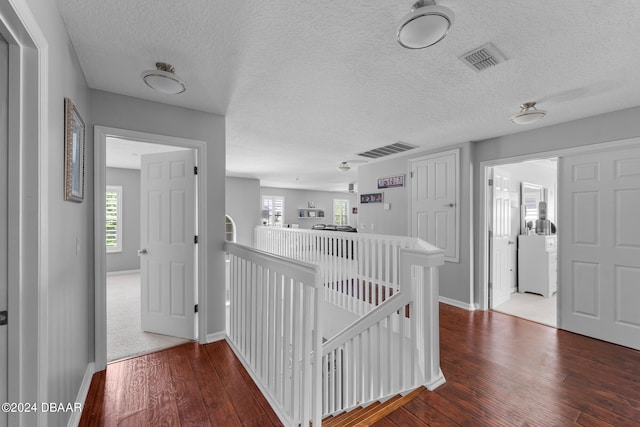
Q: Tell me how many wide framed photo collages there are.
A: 2